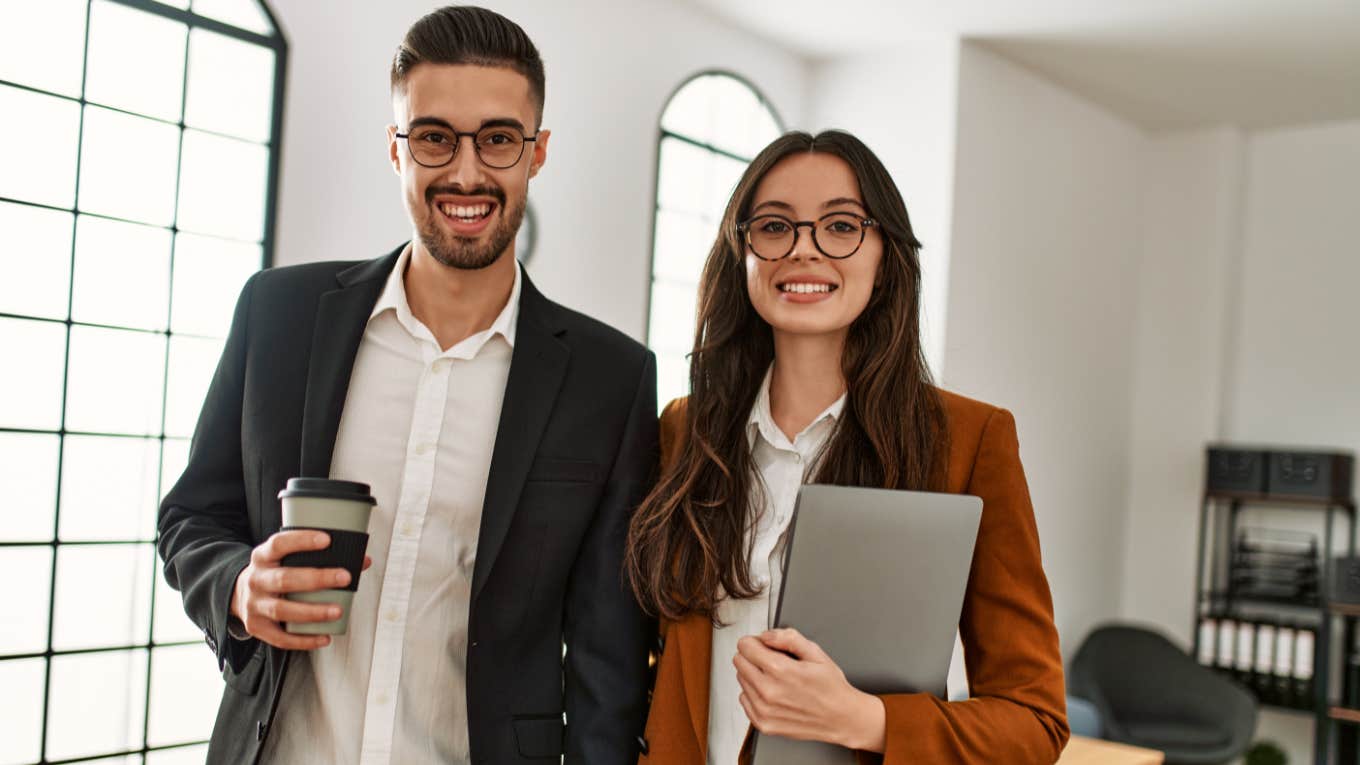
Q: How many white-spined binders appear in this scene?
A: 6